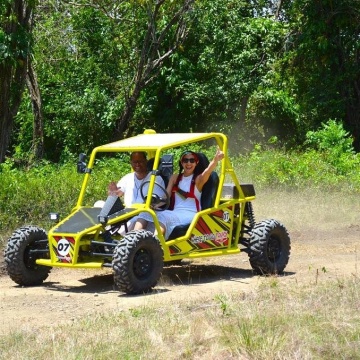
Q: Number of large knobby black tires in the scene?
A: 3